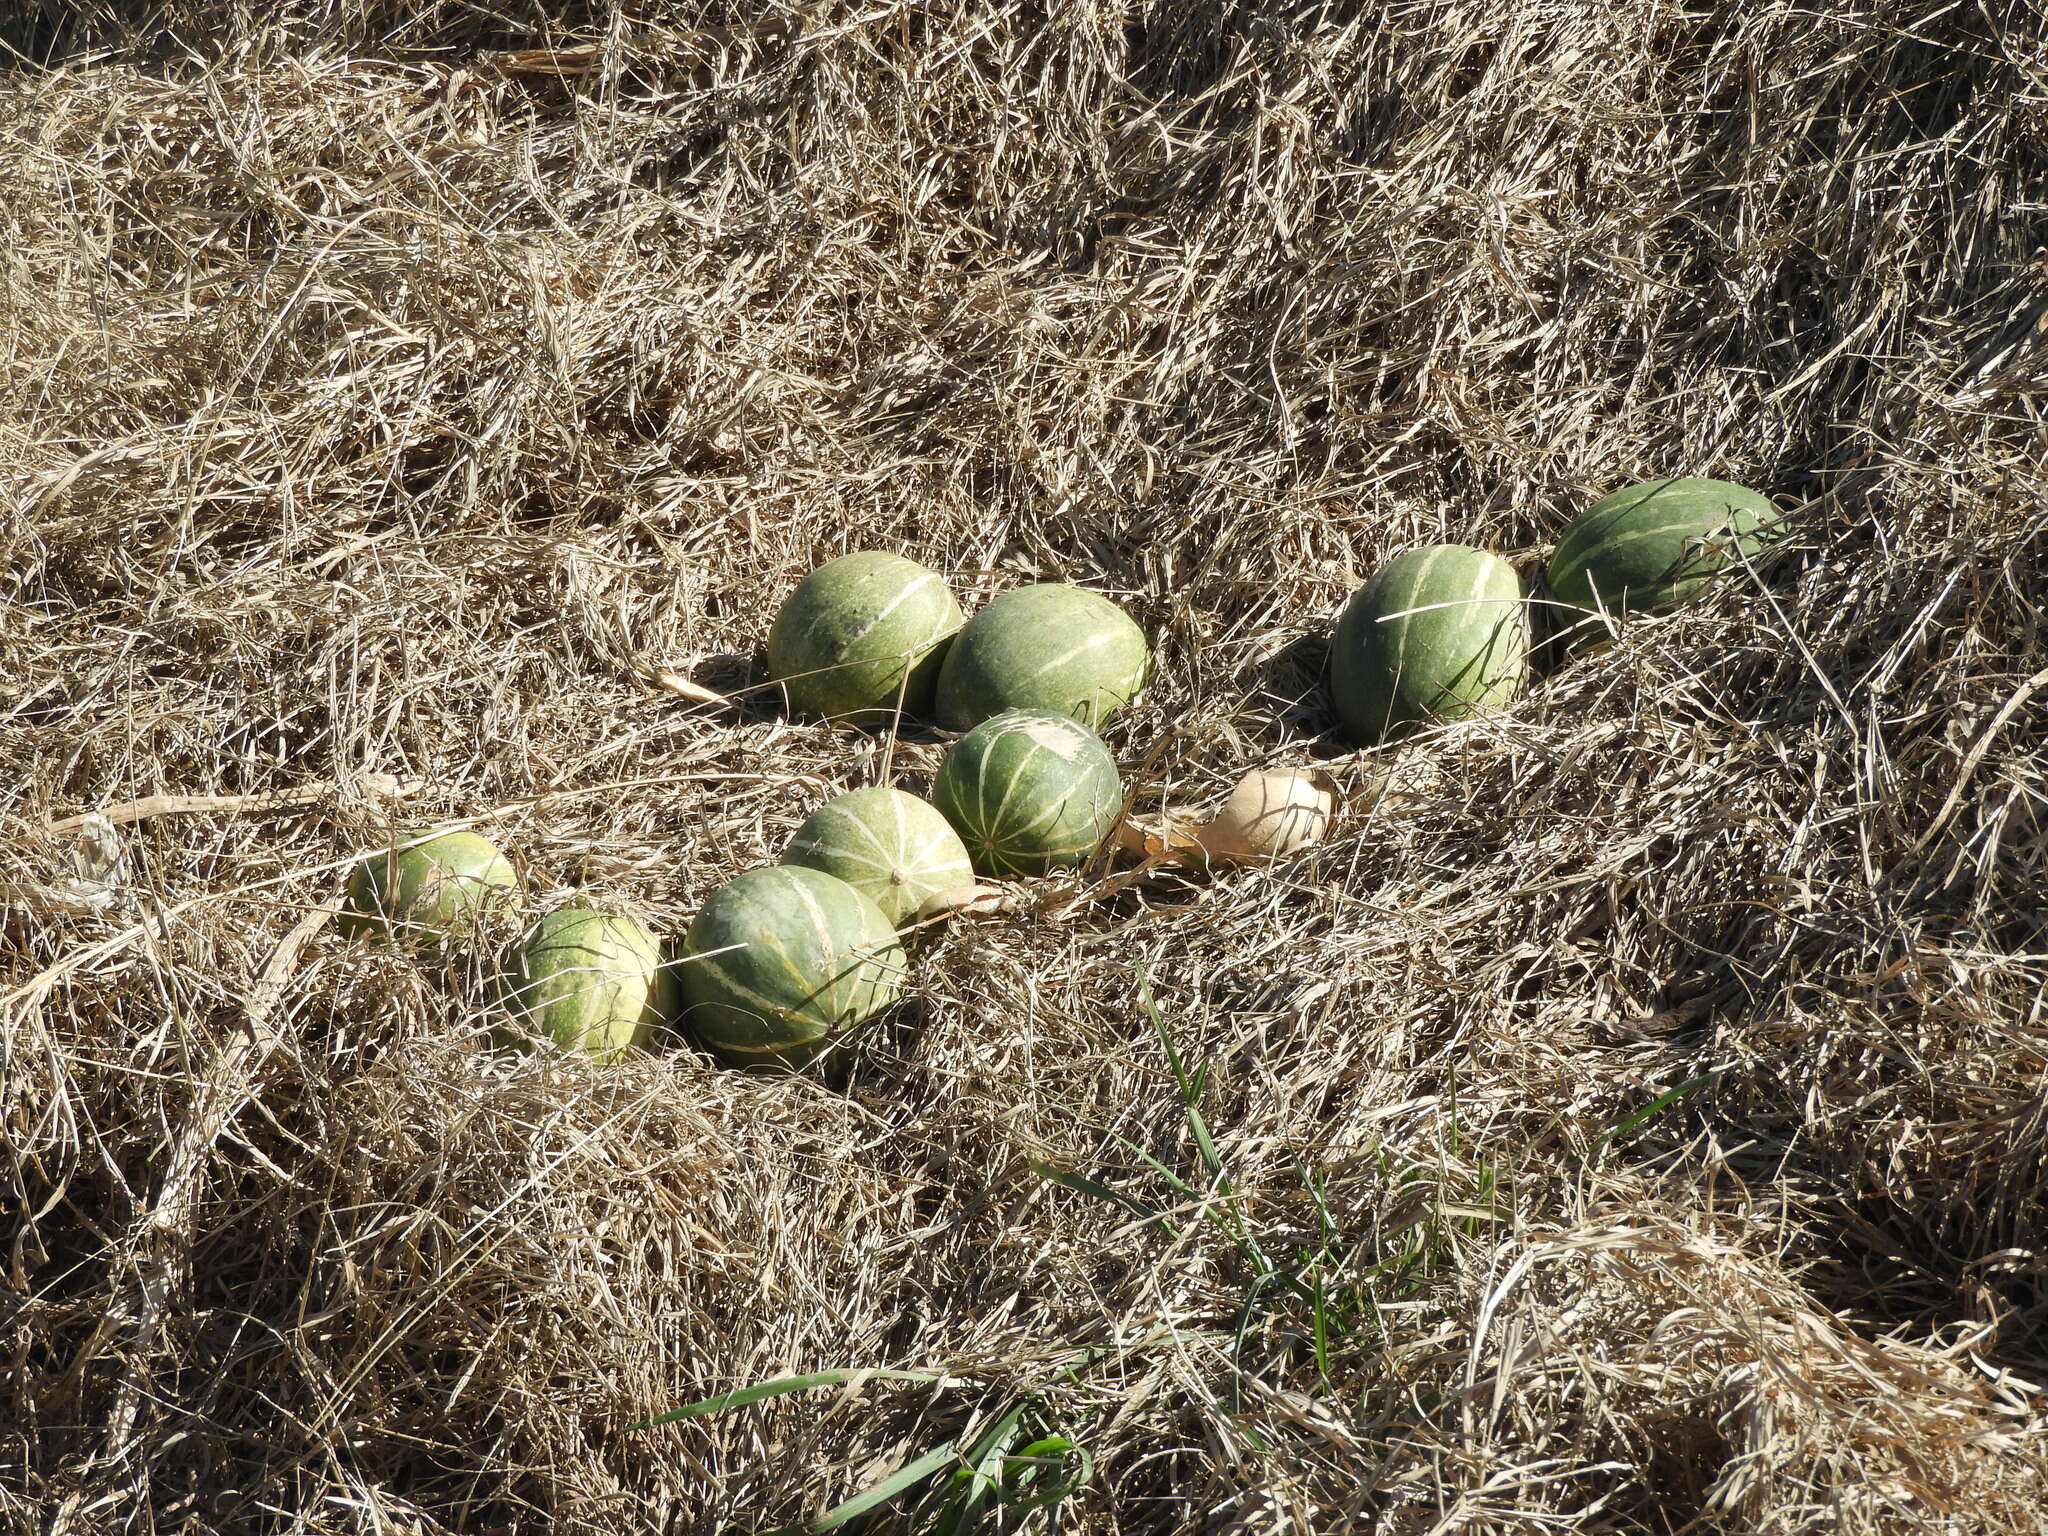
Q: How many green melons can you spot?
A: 9